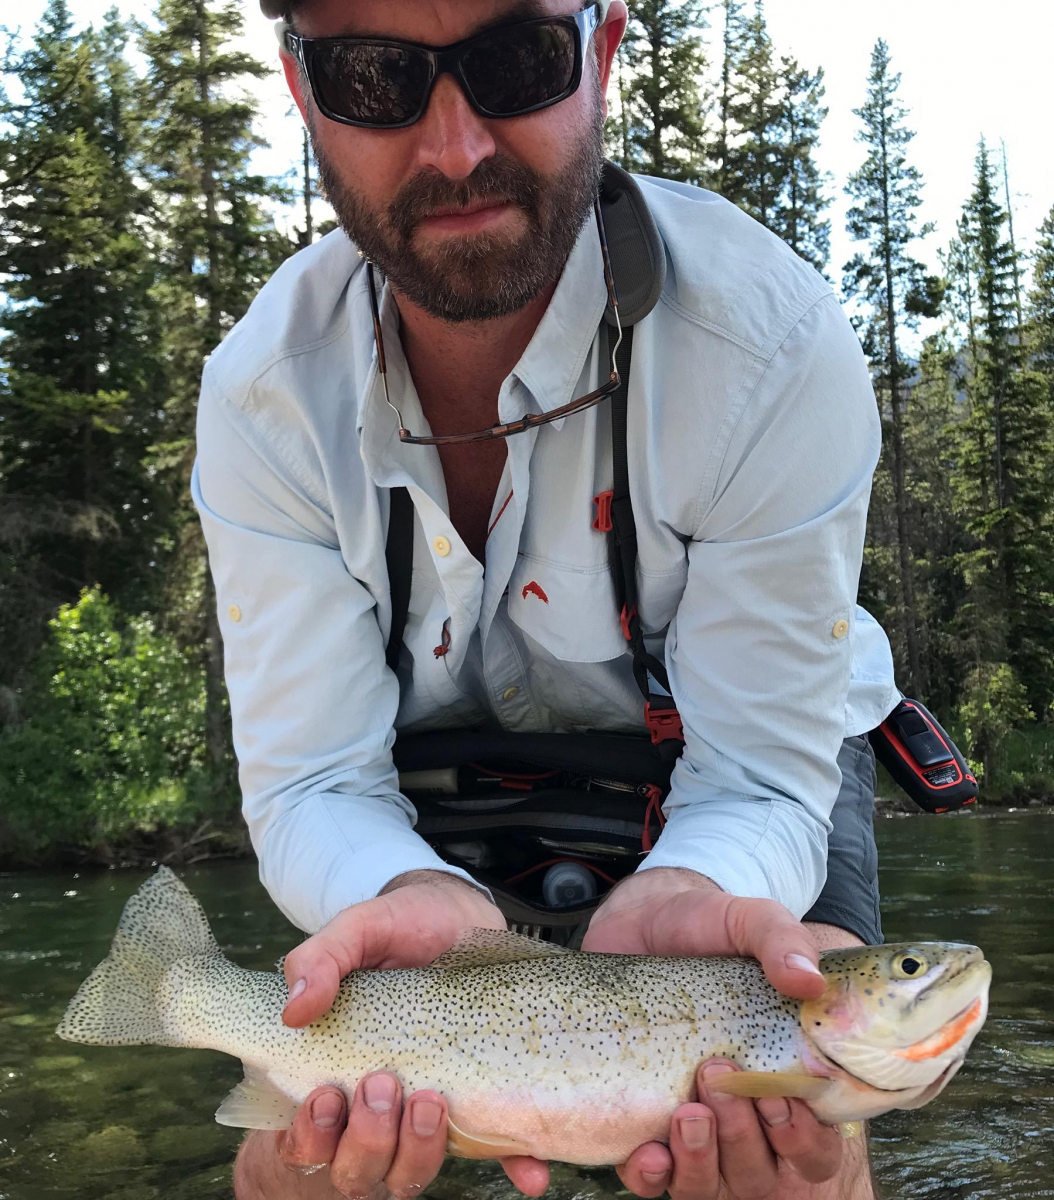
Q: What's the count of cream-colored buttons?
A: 4